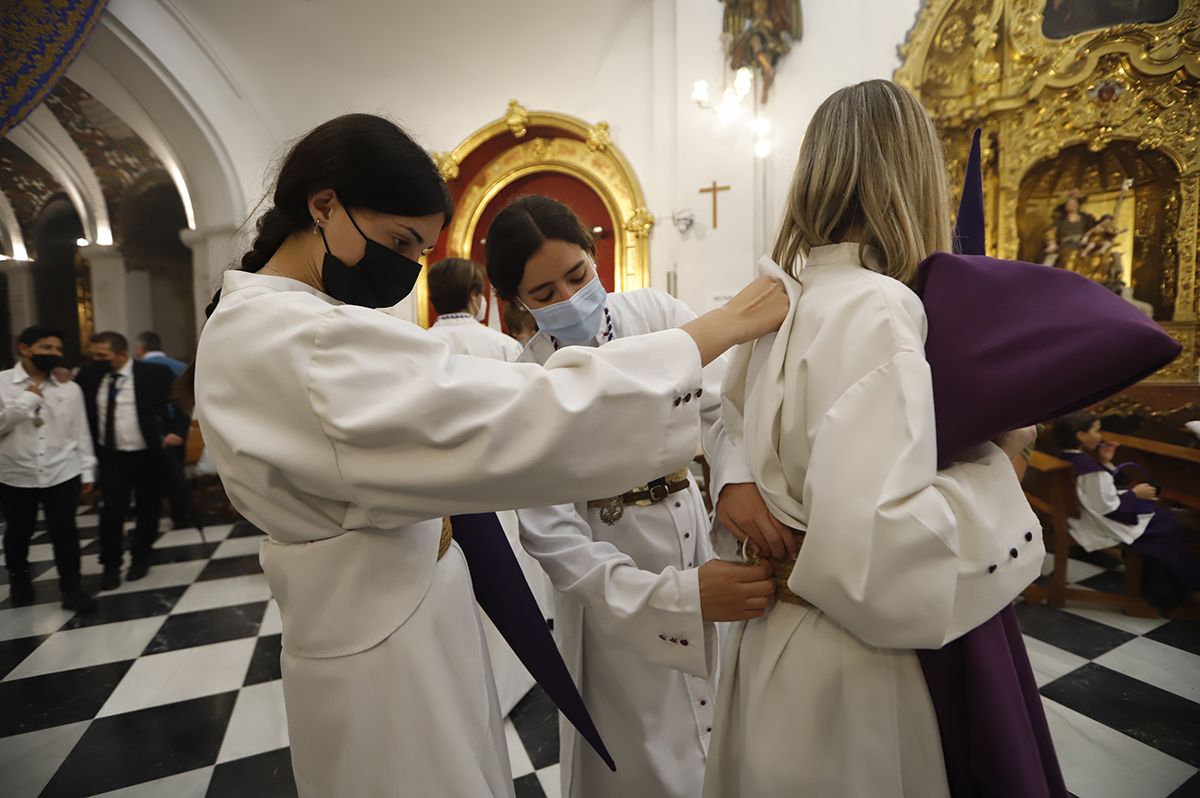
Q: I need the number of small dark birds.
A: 0